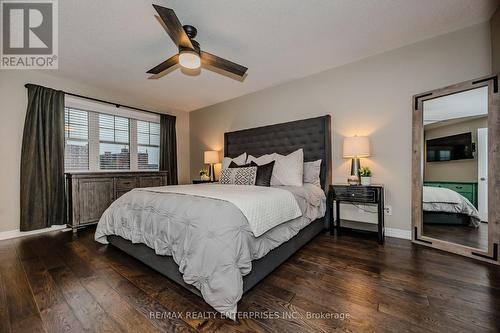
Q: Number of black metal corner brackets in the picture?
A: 4